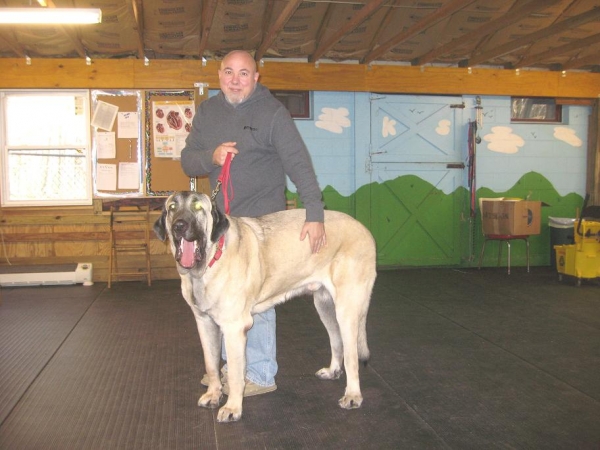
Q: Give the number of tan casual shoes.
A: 2